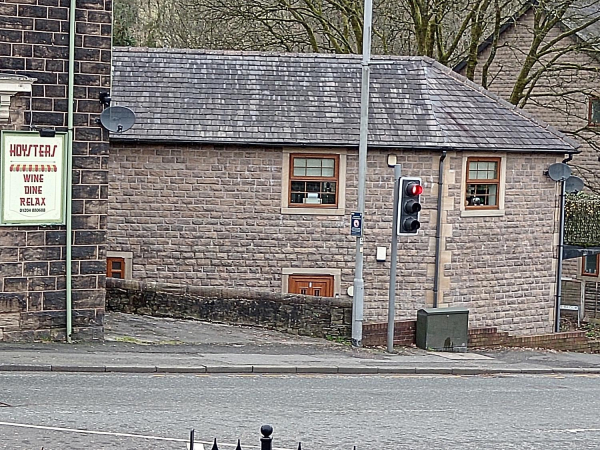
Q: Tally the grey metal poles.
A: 2